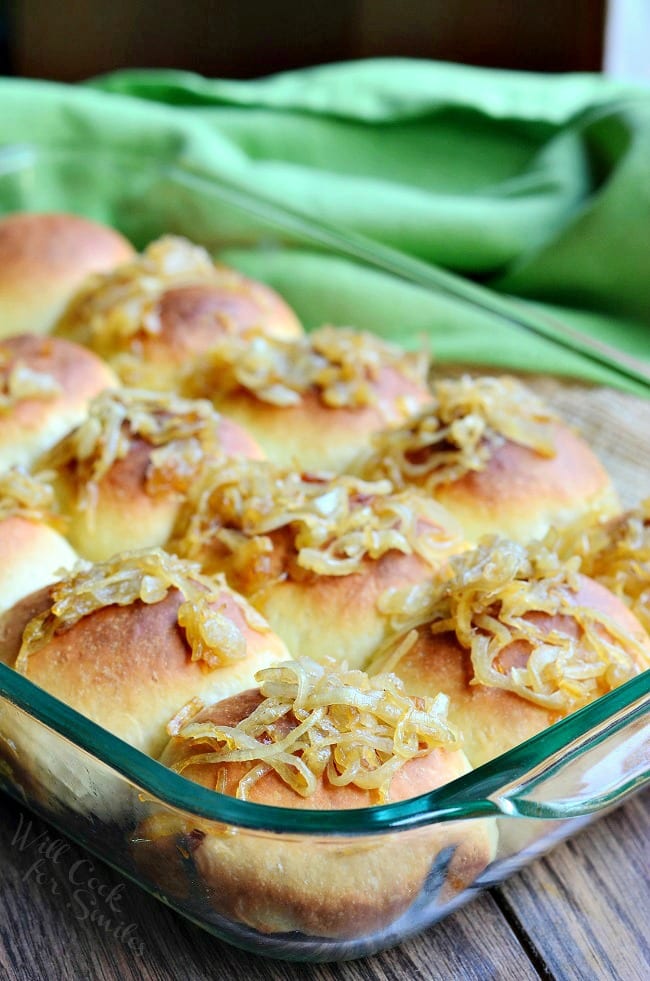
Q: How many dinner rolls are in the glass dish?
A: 12